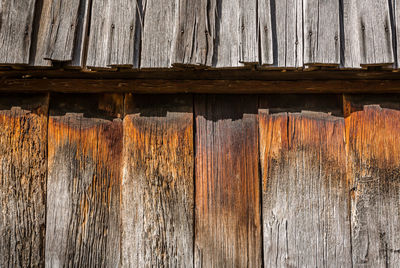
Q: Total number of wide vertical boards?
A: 6